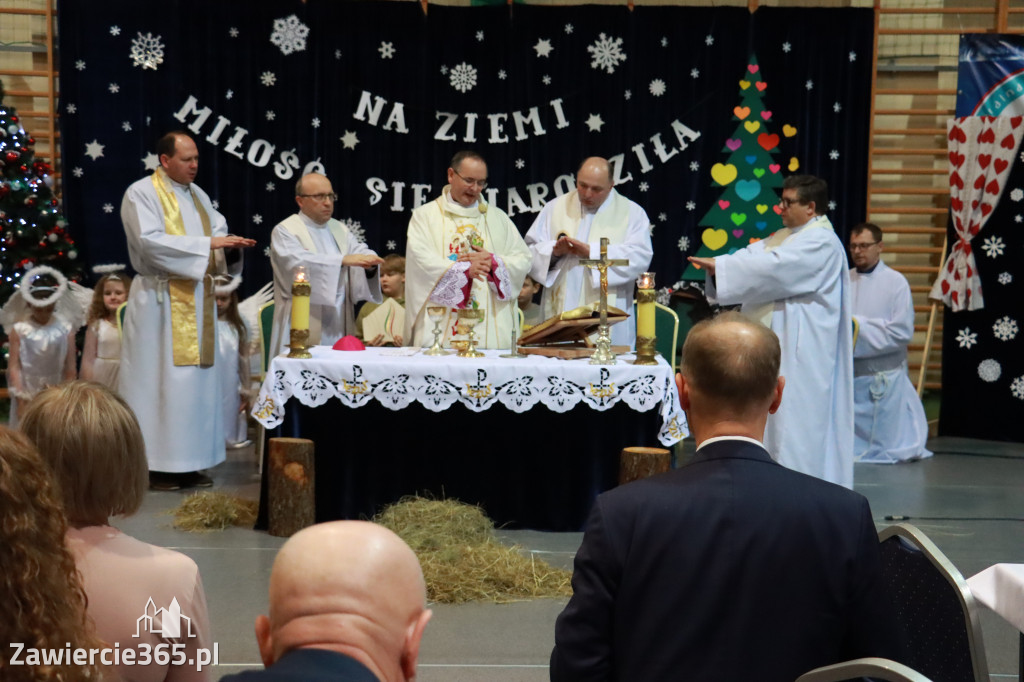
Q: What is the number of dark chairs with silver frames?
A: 2